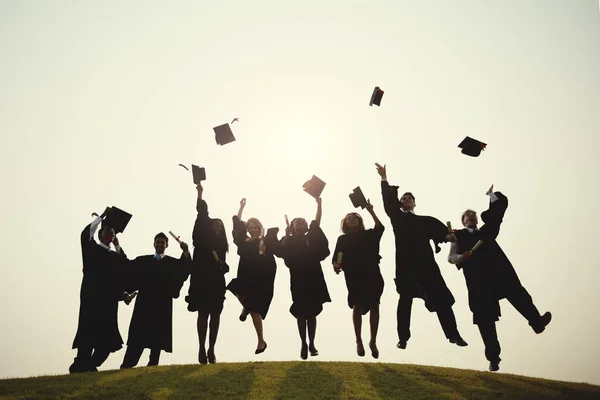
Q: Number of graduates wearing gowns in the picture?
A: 8